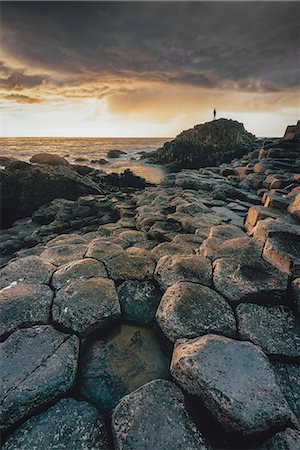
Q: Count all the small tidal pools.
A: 1